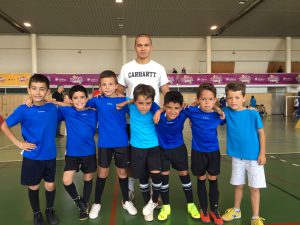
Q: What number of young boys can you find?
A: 7